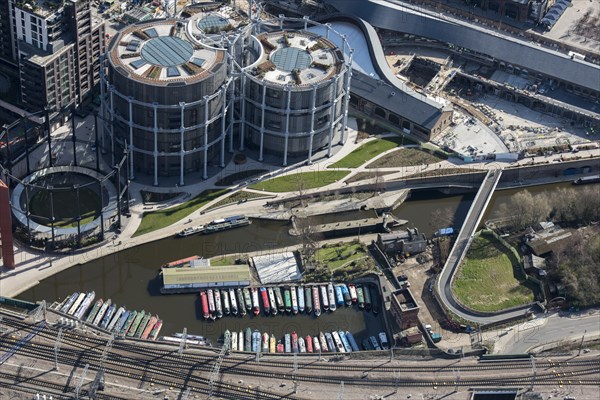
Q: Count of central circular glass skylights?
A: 3